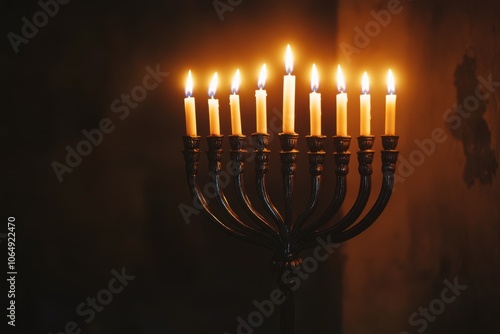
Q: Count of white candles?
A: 9